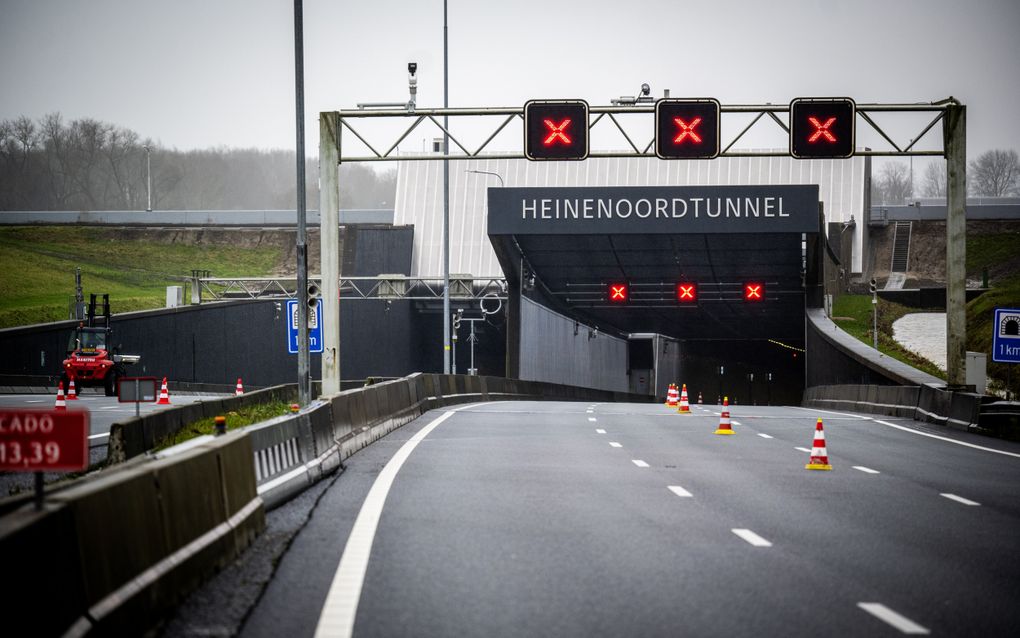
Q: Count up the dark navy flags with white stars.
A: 0